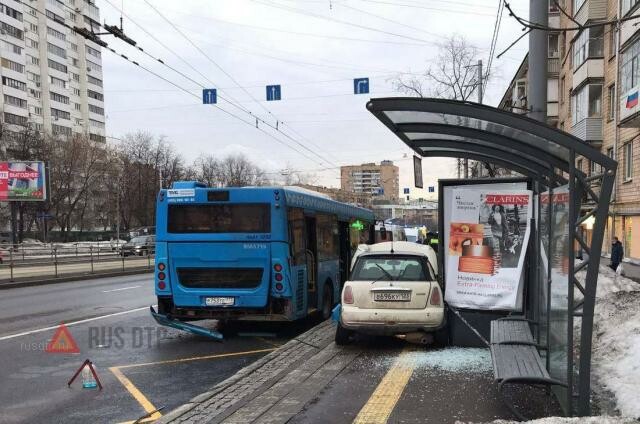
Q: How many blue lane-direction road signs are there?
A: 3